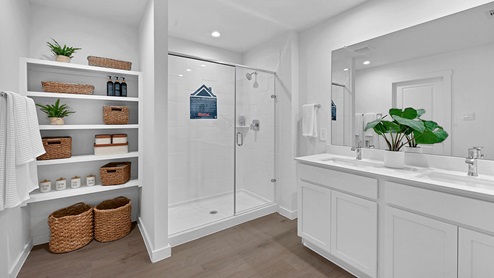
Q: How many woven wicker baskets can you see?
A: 7